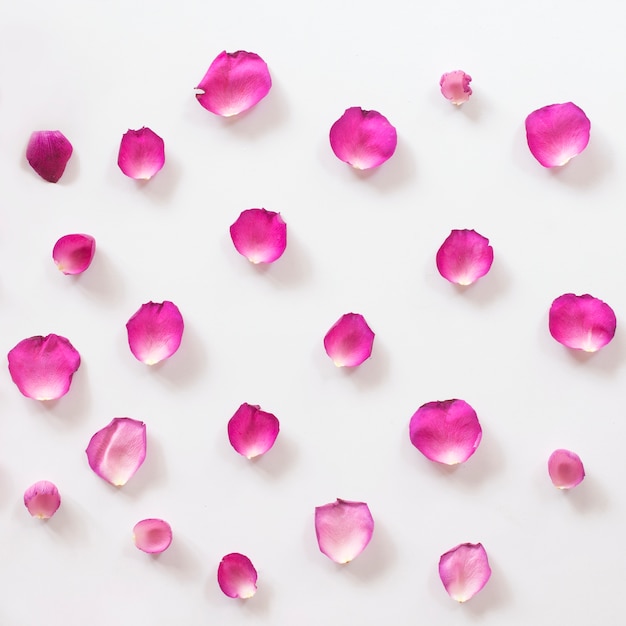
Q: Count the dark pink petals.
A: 15